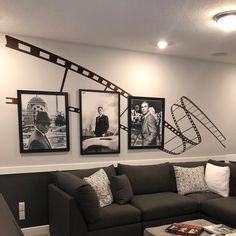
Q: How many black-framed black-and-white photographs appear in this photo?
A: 3